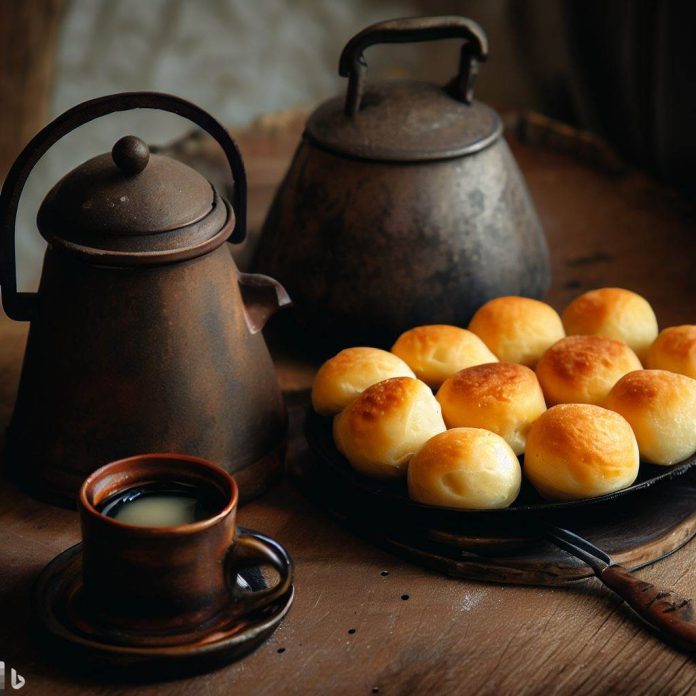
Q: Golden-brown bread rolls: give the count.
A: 11